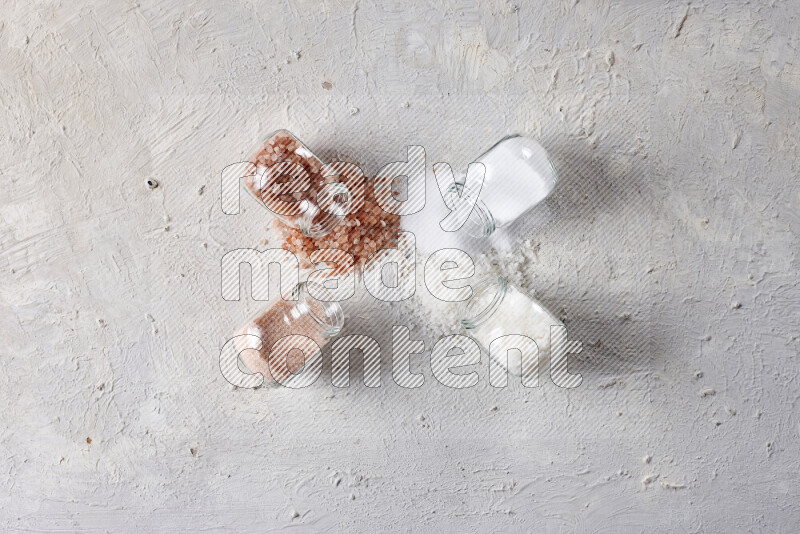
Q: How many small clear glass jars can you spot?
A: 4